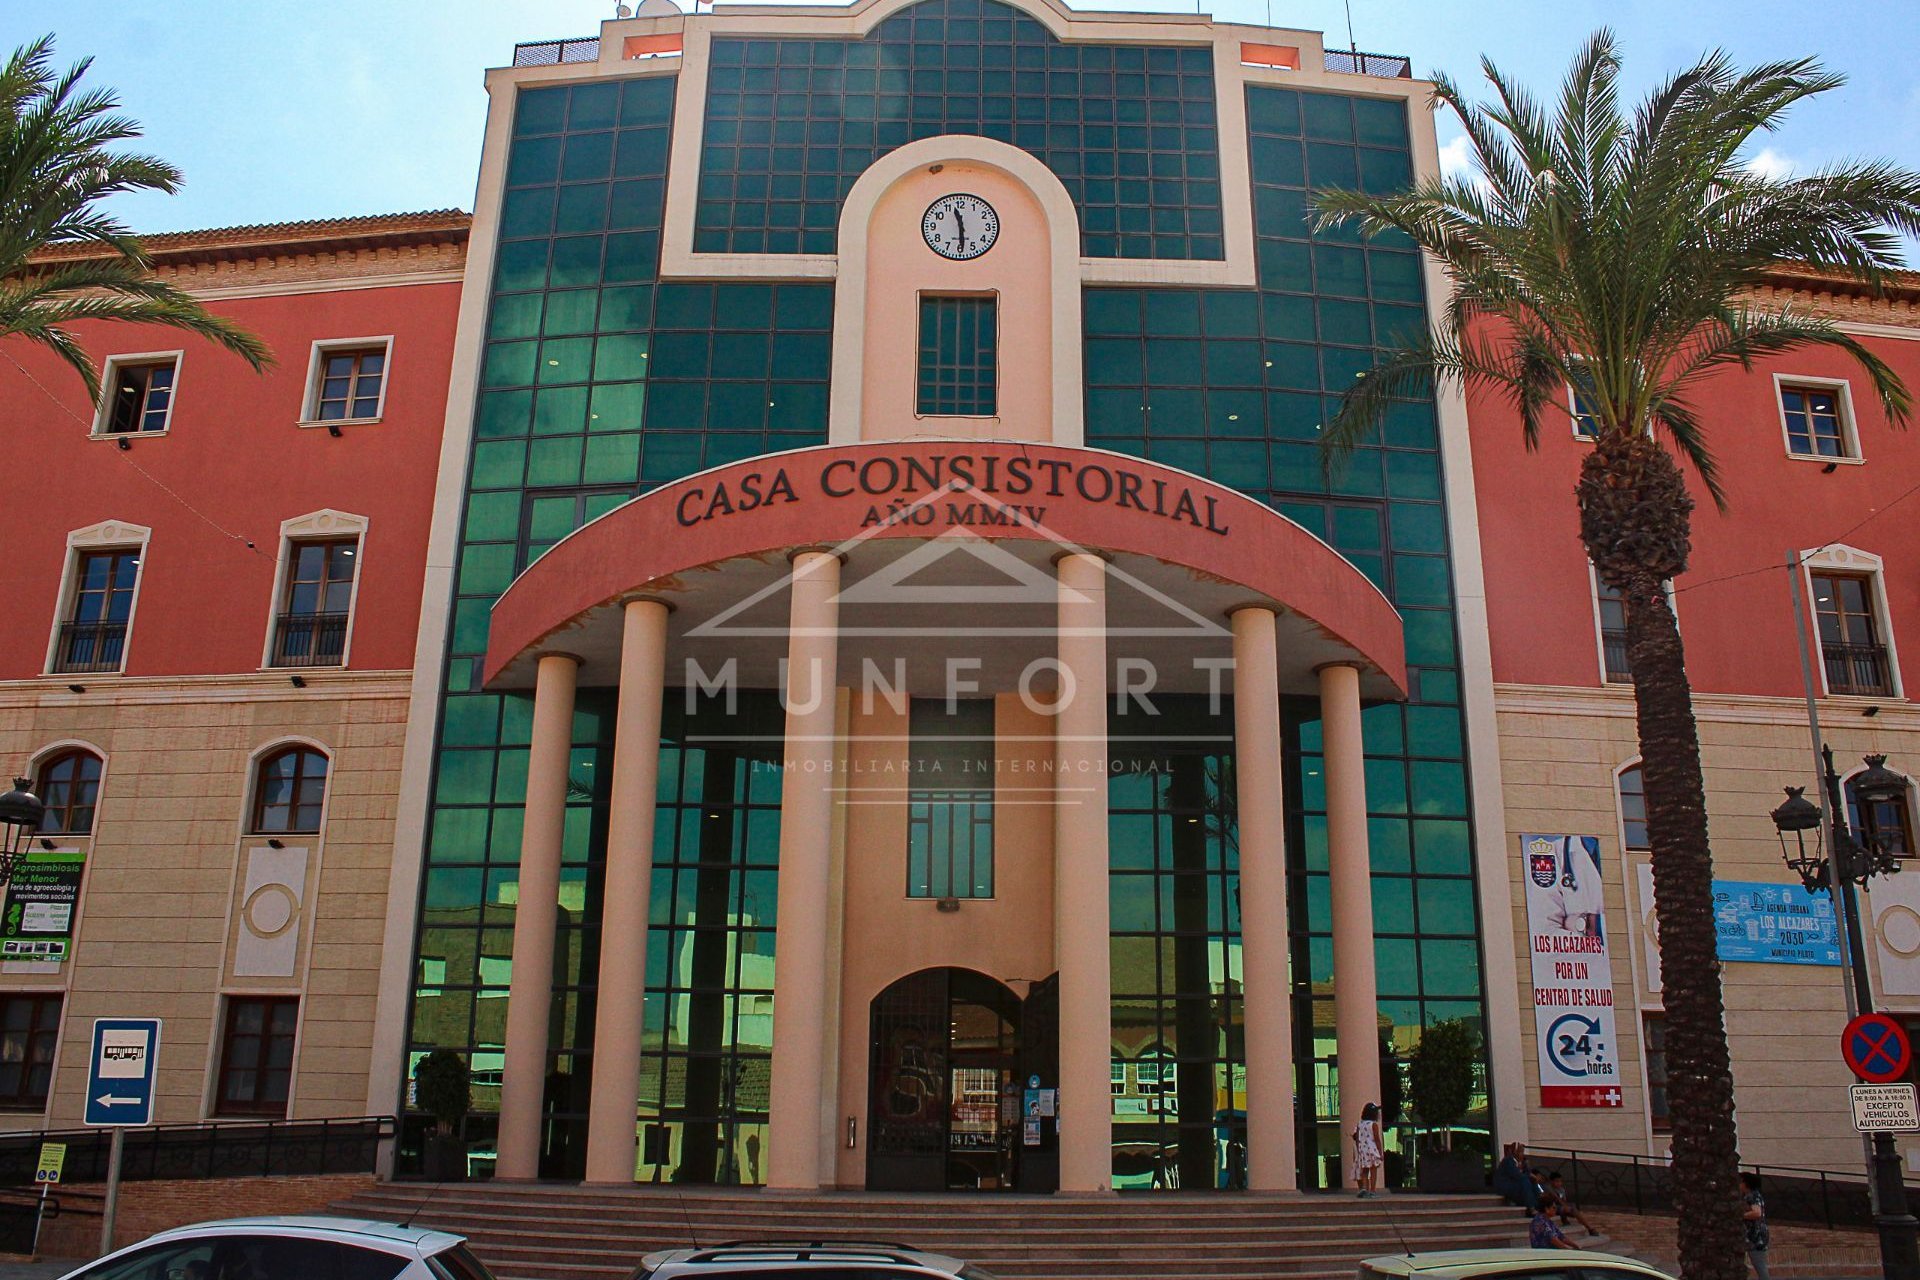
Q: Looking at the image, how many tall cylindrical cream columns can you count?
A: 6